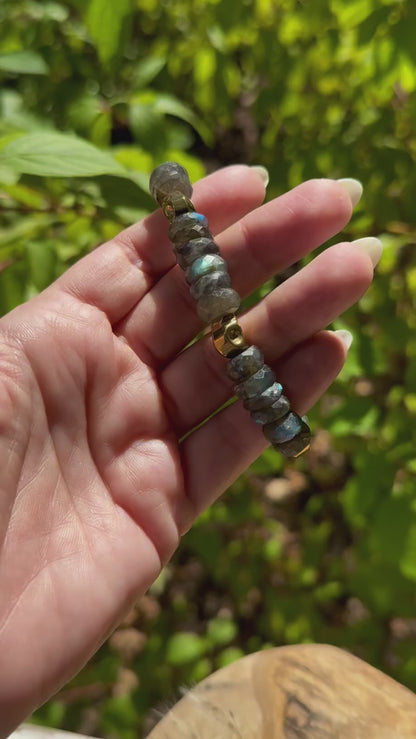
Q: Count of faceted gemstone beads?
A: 12